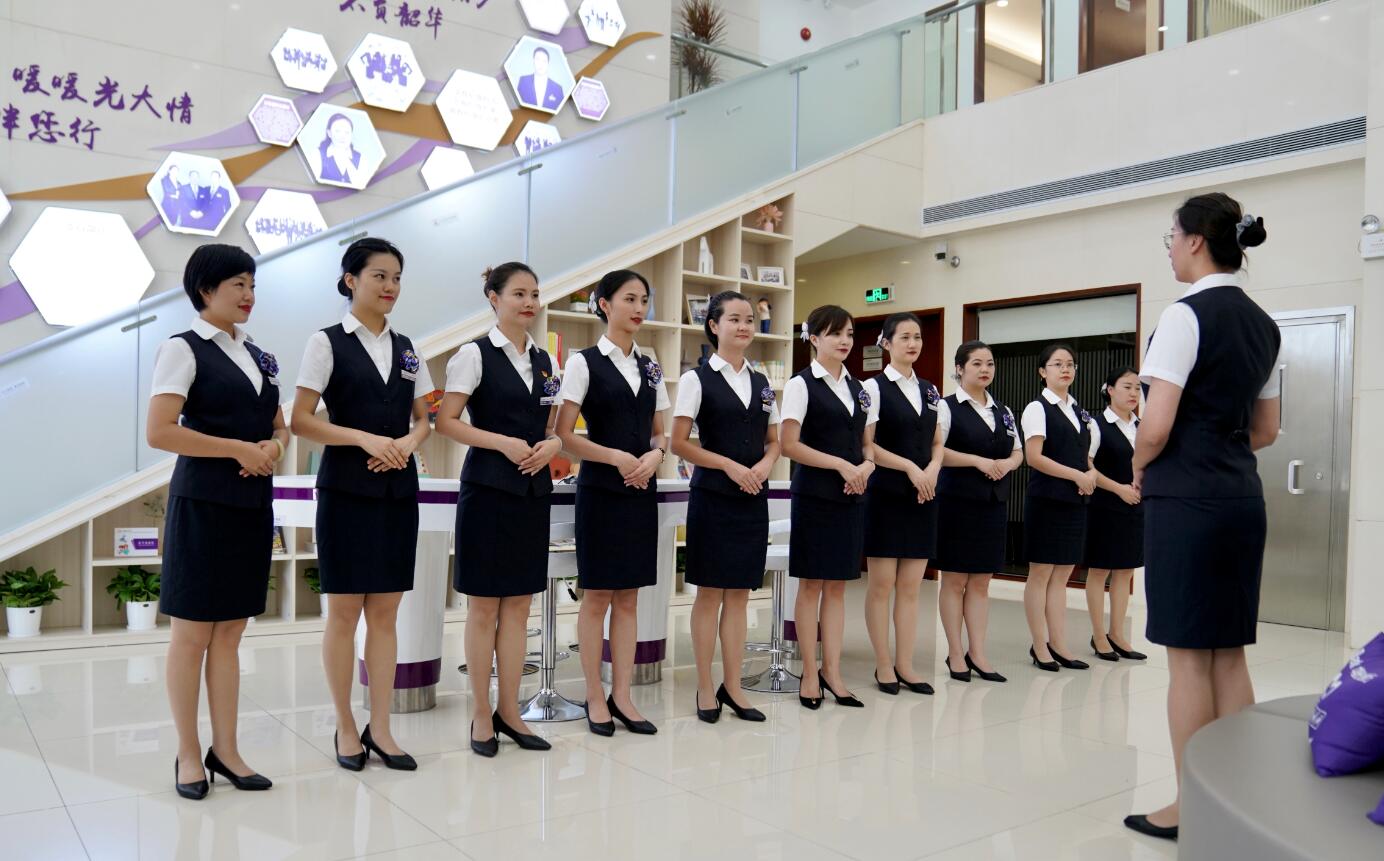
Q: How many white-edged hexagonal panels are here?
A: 15